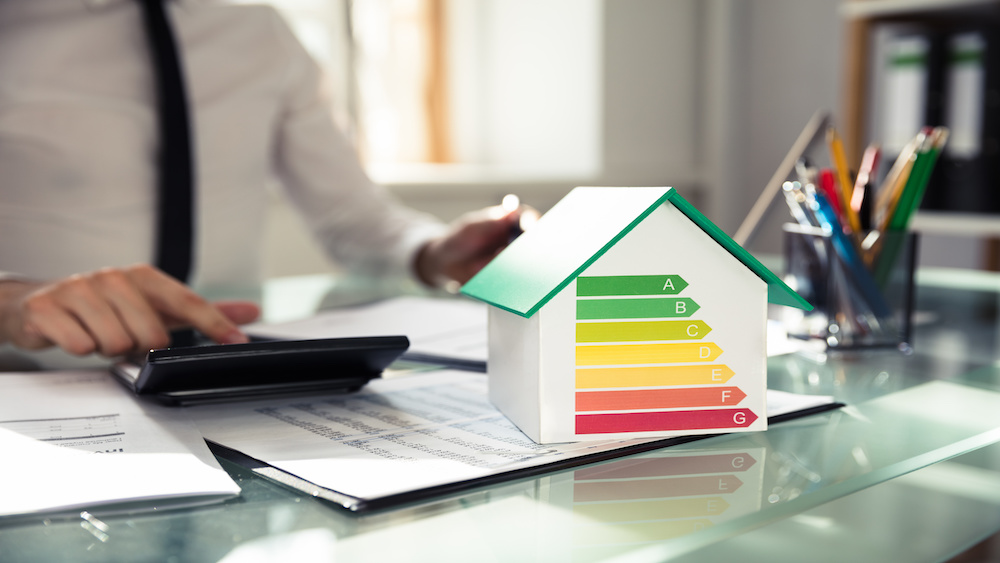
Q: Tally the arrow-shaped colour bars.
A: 7